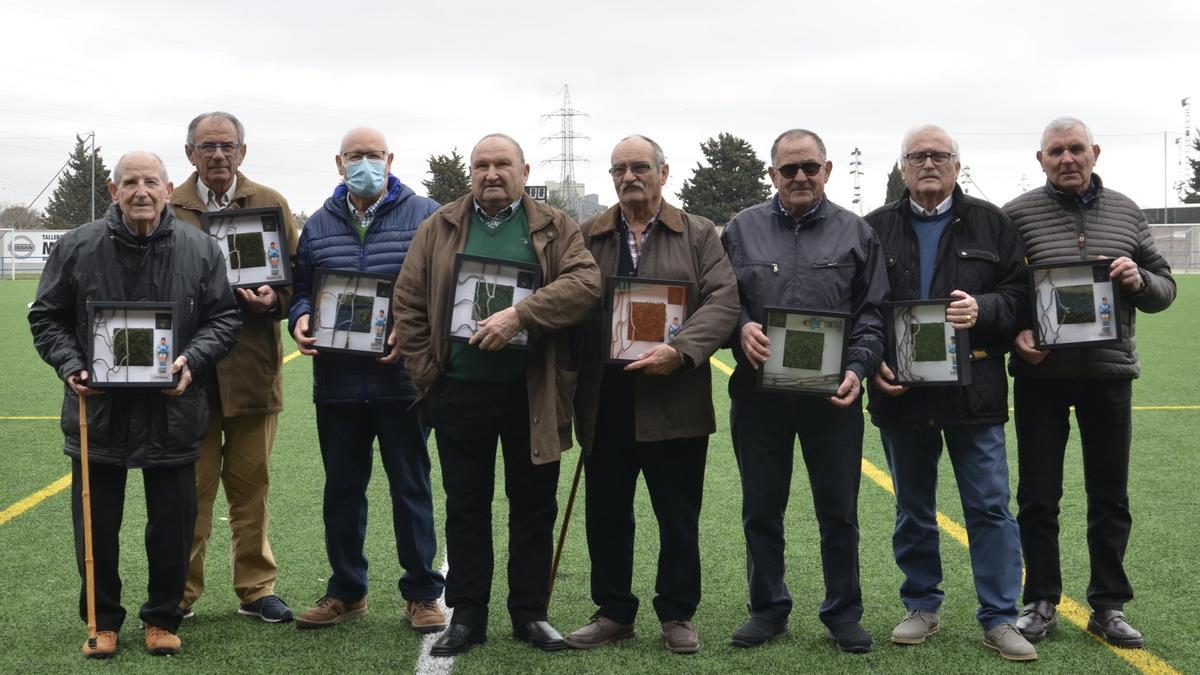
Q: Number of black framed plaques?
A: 8